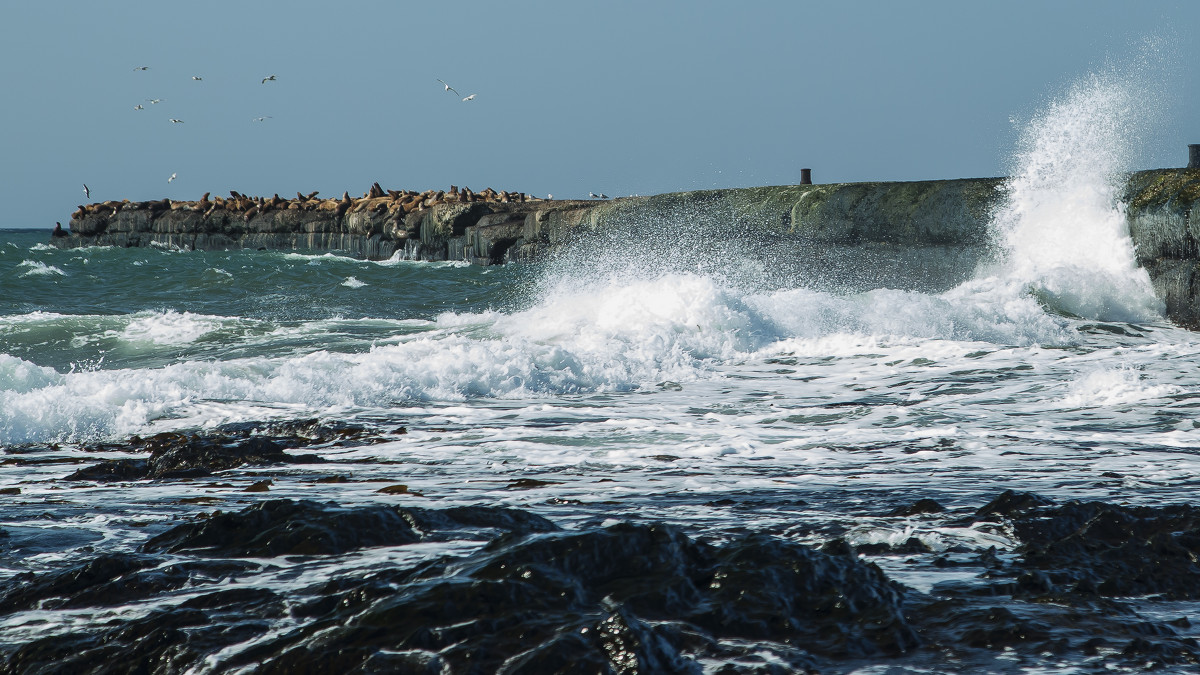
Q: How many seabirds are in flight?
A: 11